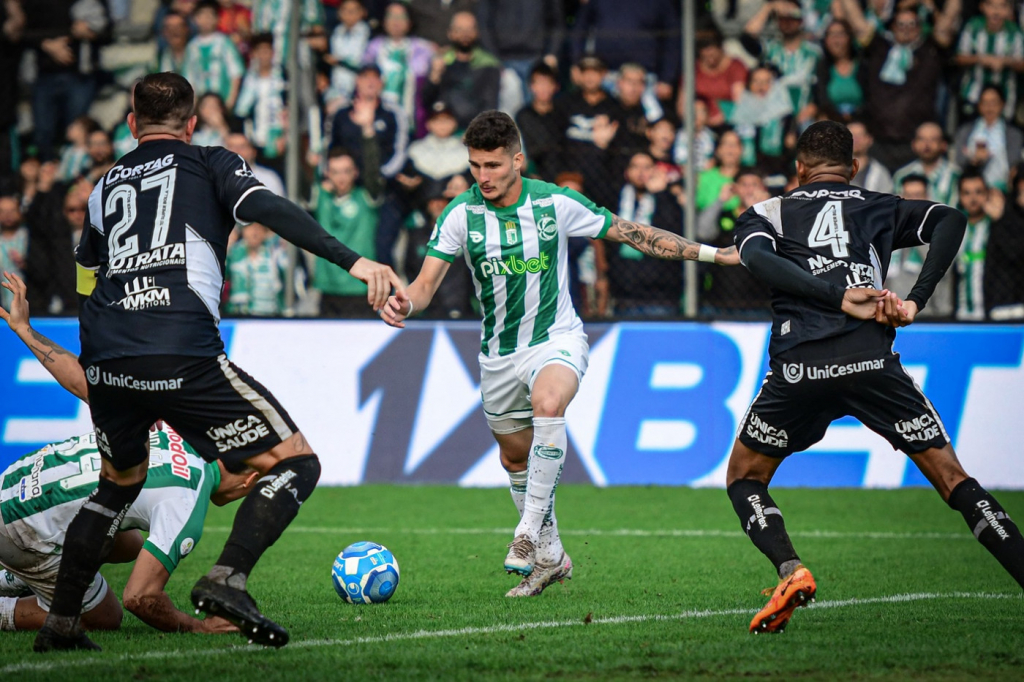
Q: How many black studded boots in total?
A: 2